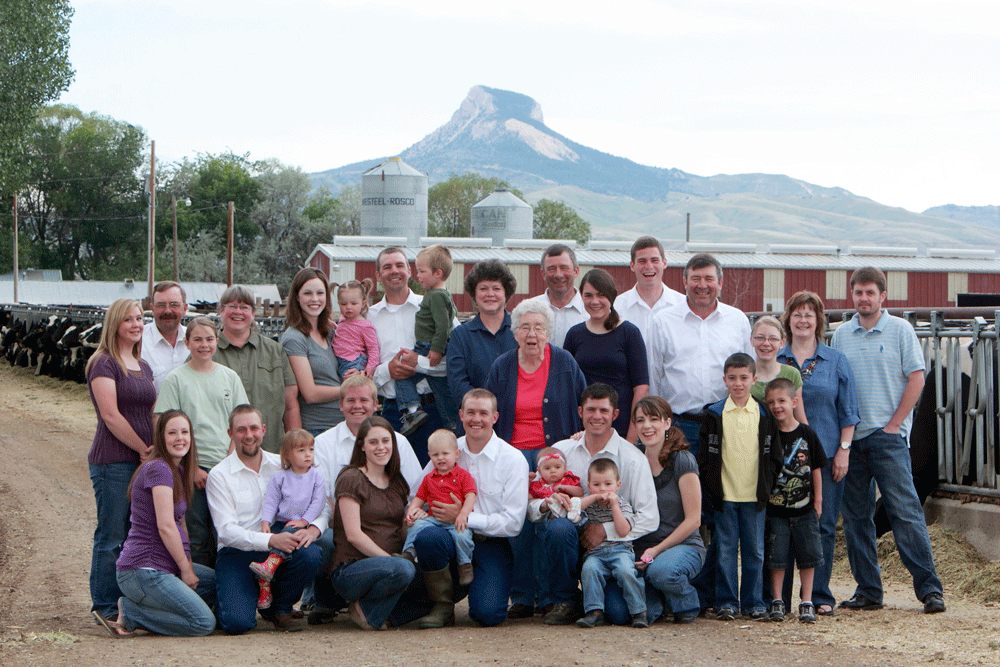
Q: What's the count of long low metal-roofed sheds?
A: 2